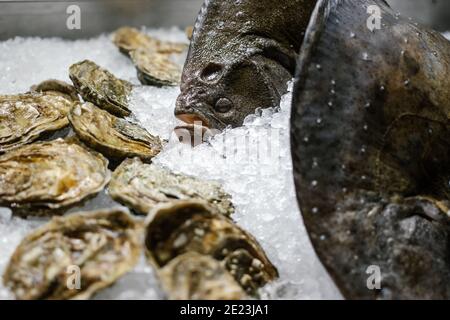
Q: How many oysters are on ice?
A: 11